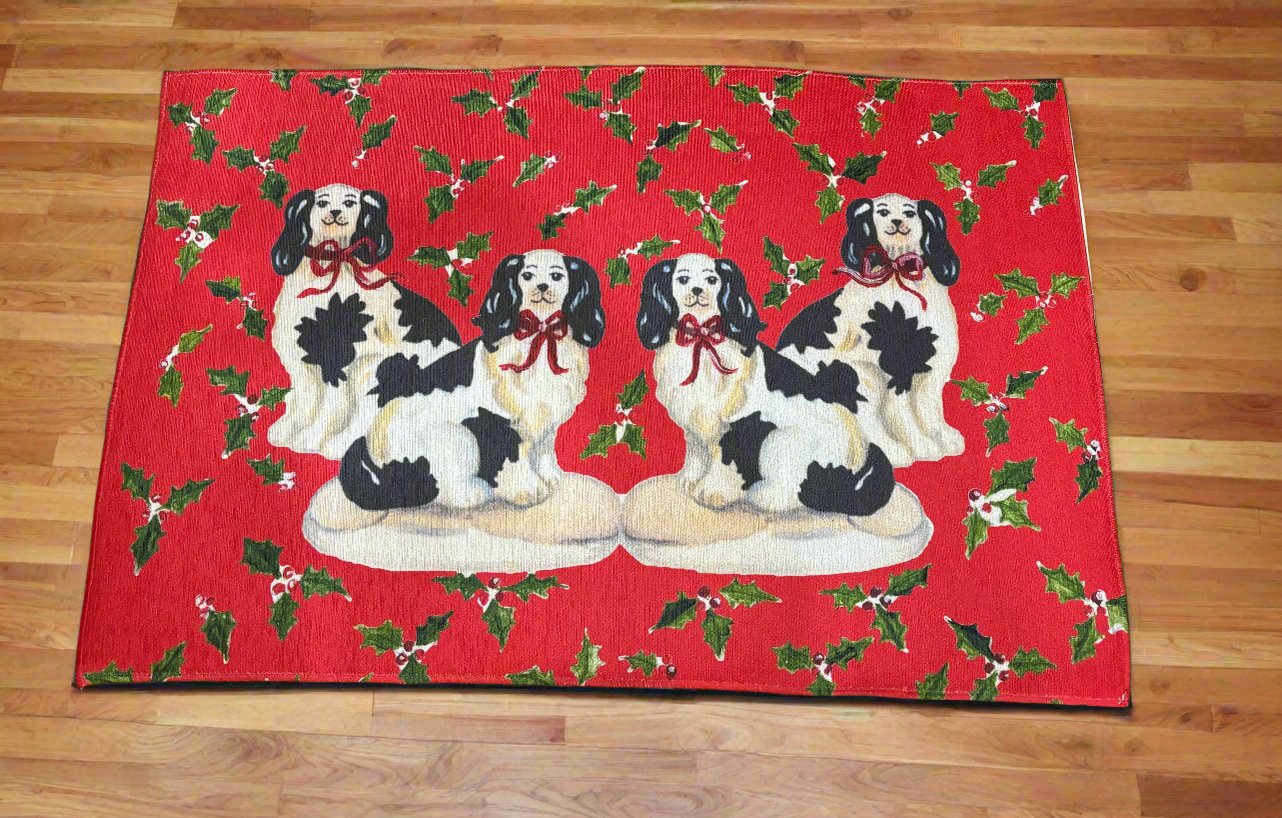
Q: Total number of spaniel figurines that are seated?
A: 4